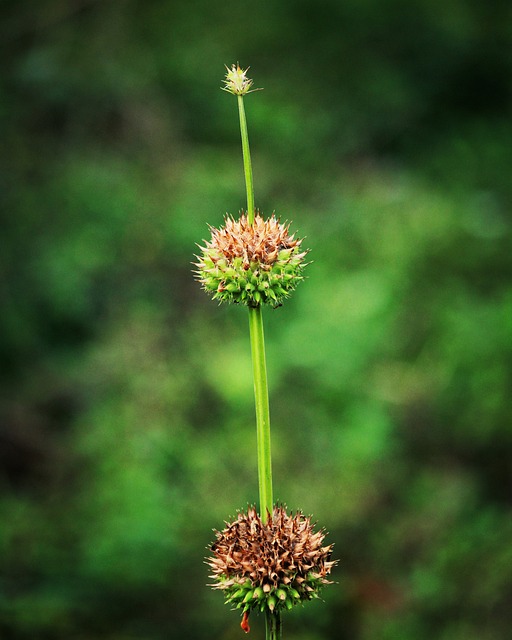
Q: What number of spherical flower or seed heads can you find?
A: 3